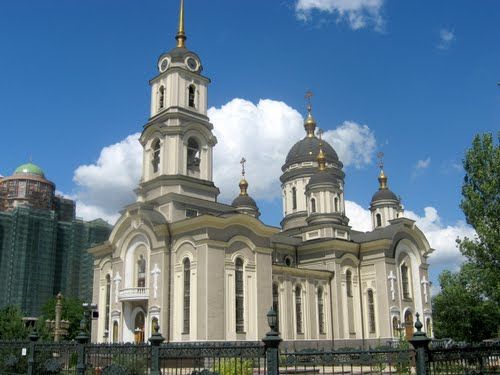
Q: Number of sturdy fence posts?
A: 5